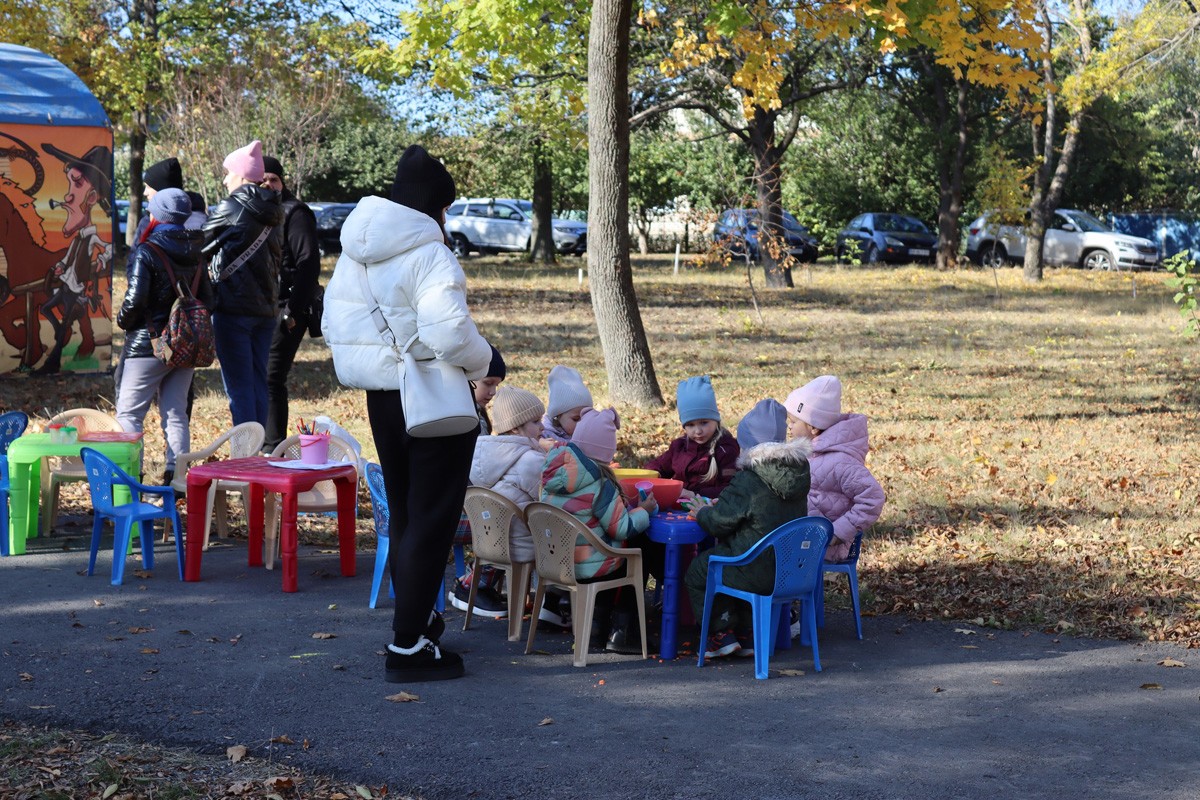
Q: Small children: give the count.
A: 7